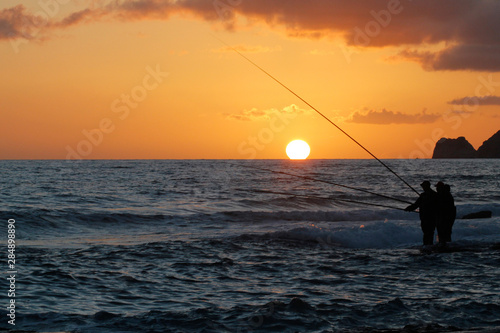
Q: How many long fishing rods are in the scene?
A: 3